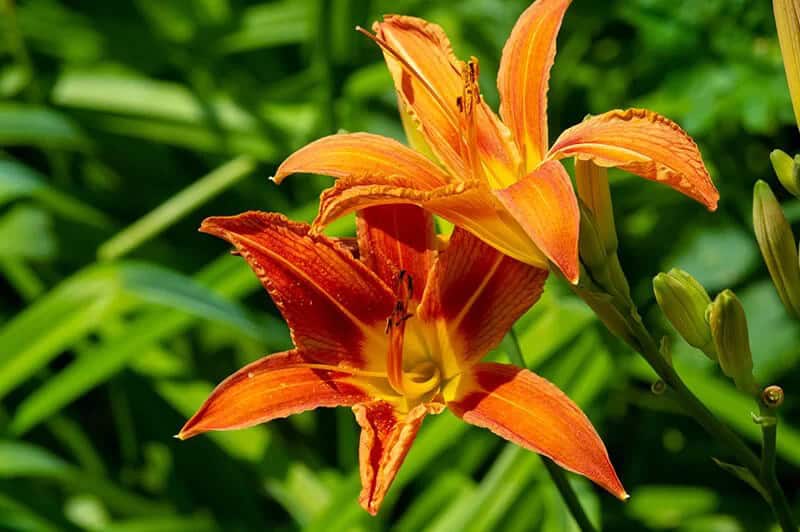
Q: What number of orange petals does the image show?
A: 12